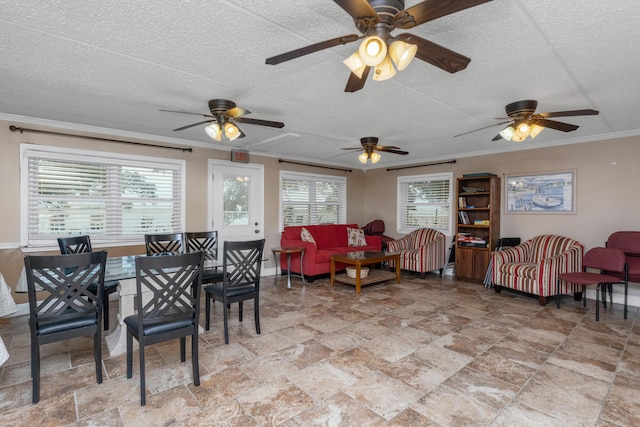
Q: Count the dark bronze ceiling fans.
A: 4